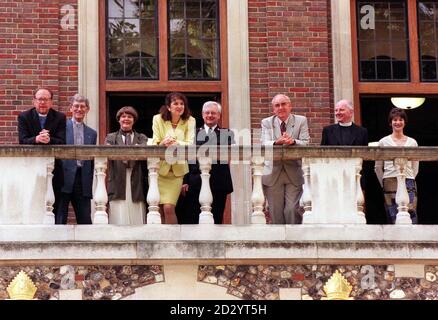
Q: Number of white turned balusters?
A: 8